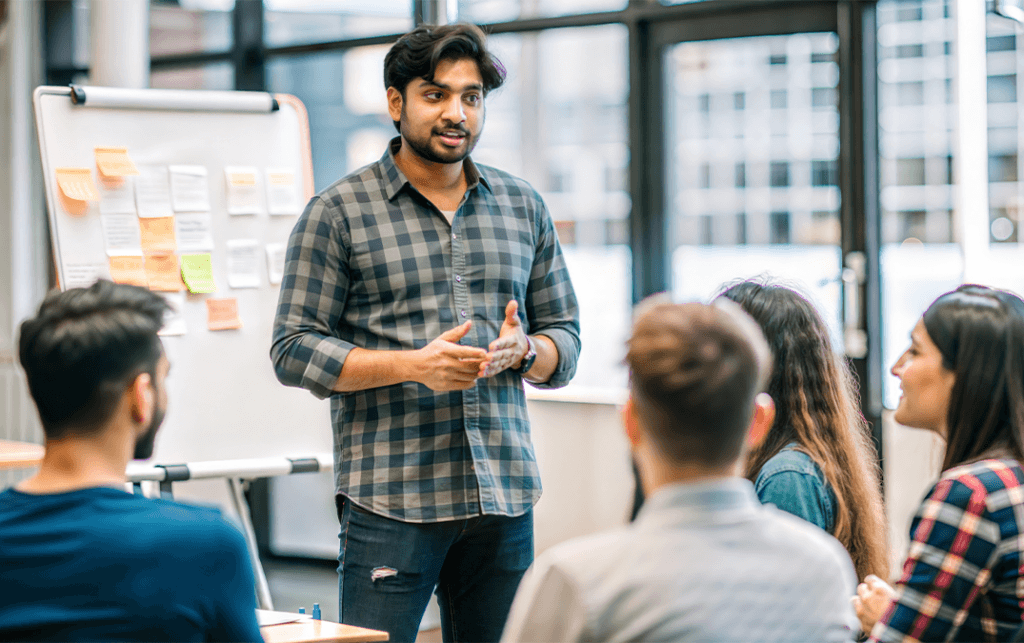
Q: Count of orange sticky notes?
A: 6